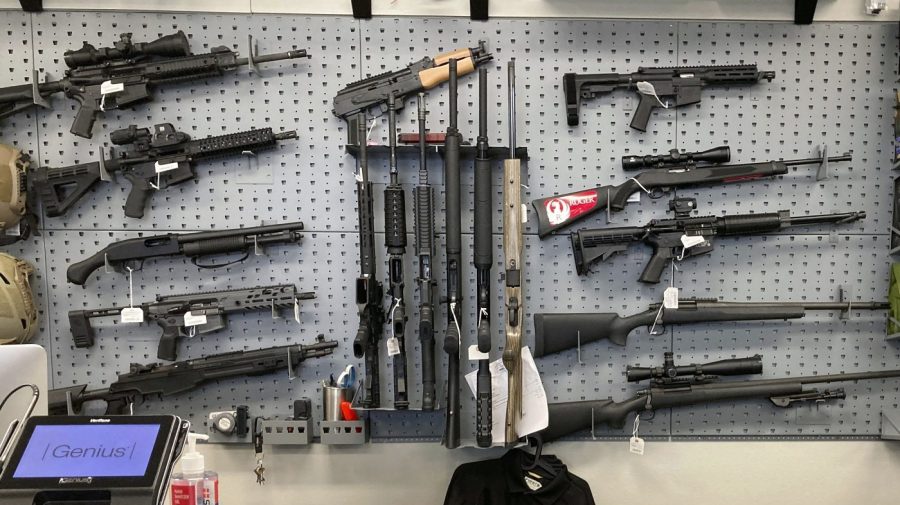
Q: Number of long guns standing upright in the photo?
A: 6